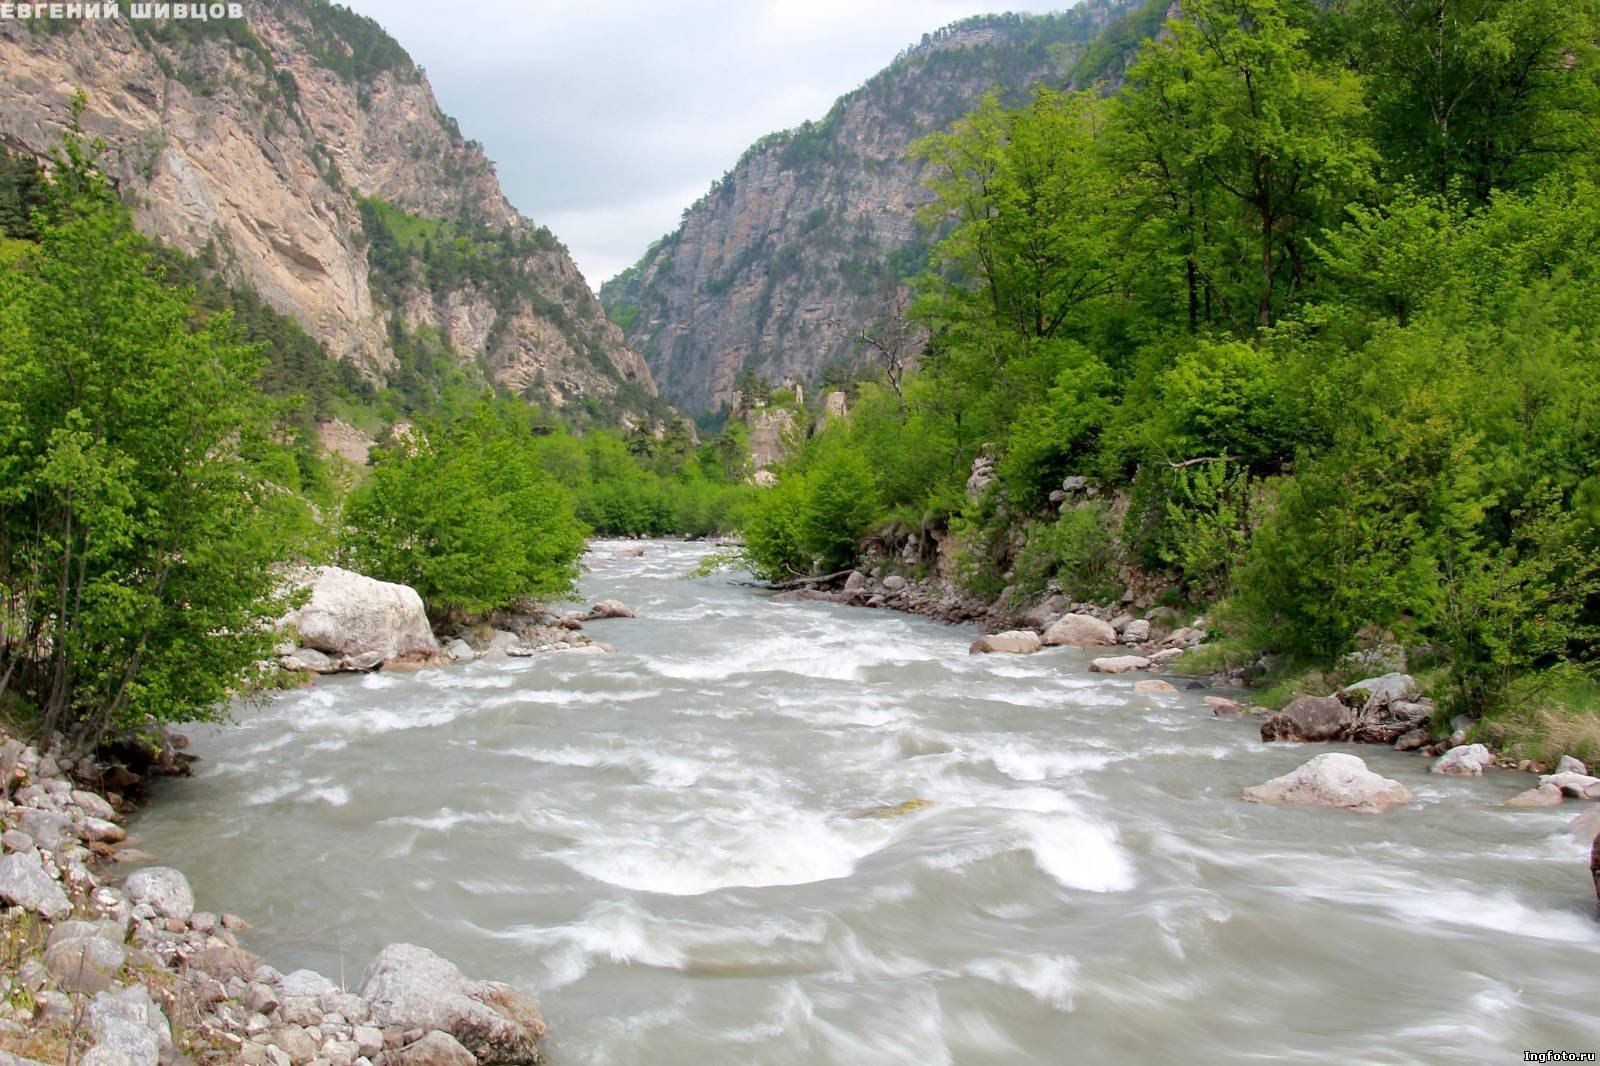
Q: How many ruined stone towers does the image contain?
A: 3